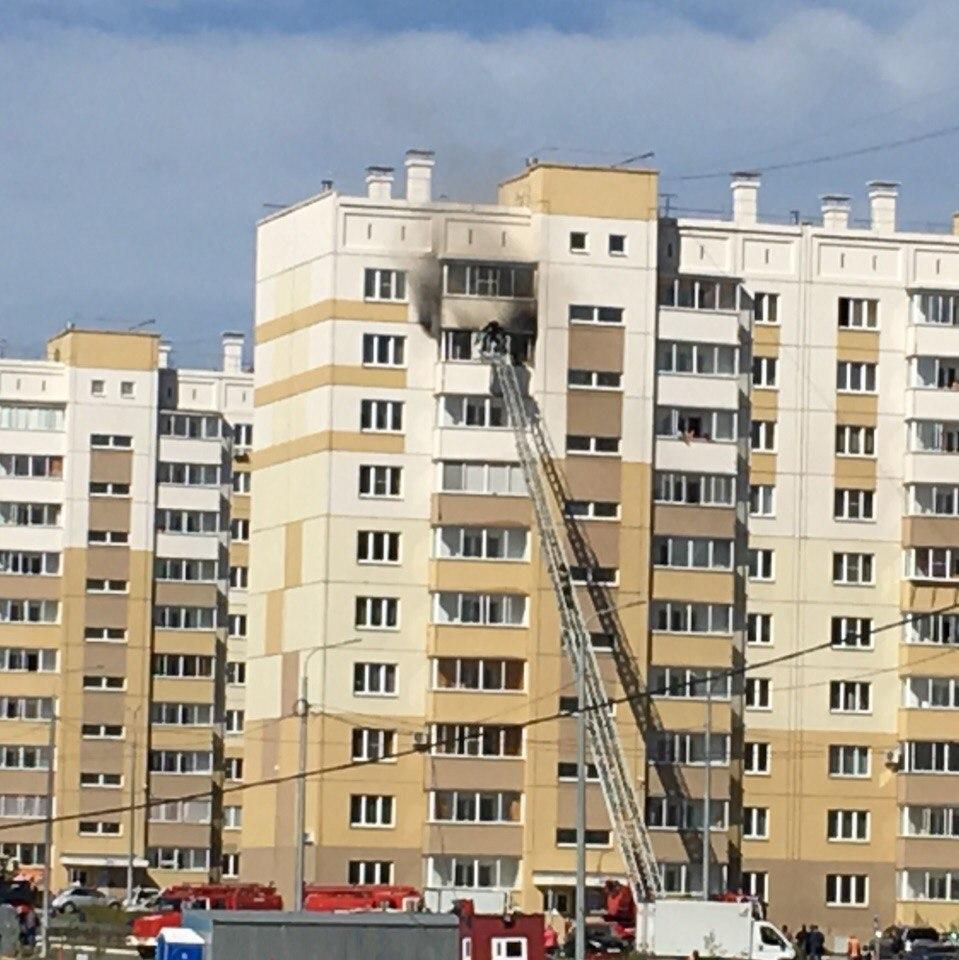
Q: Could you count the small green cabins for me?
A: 0